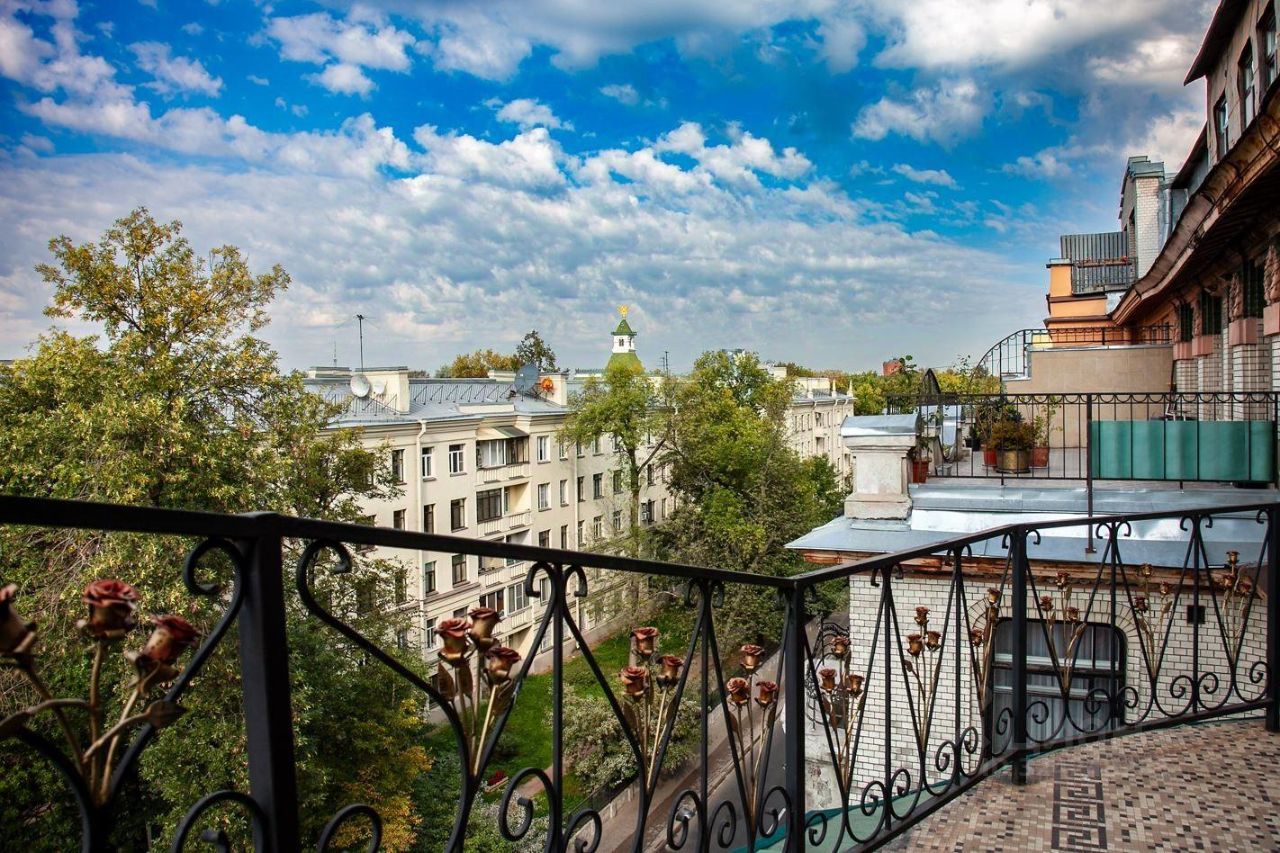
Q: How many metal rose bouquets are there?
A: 10